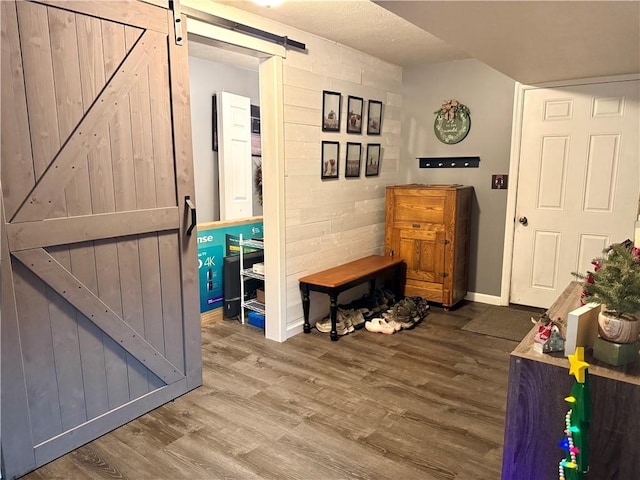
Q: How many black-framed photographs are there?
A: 6